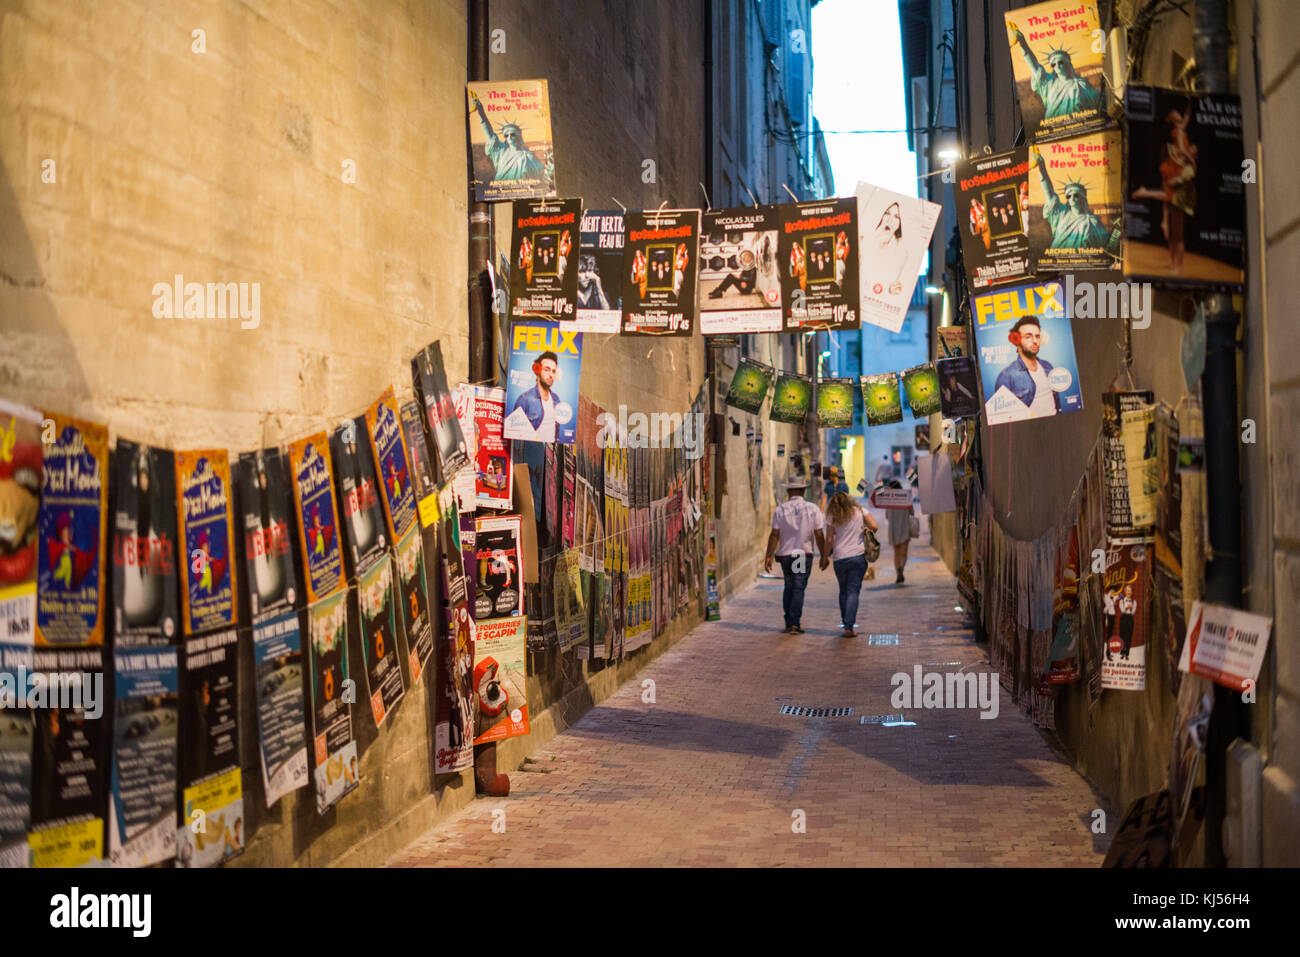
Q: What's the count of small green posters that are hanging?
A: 5